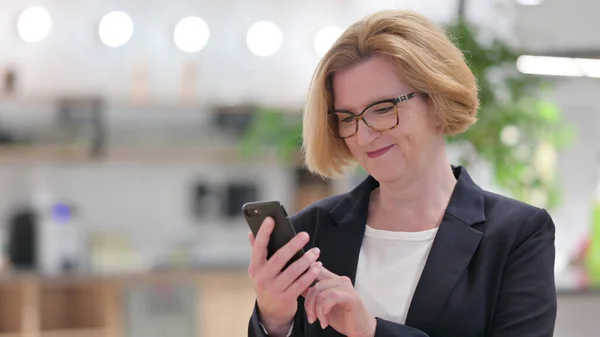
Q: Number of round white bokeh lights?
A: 5